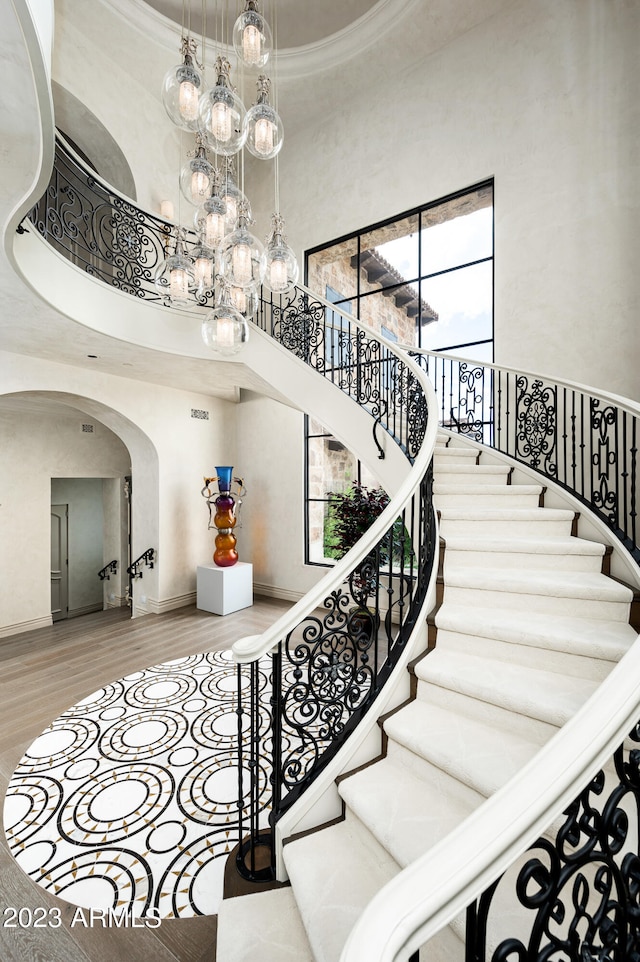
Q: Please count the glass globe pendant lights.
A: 13